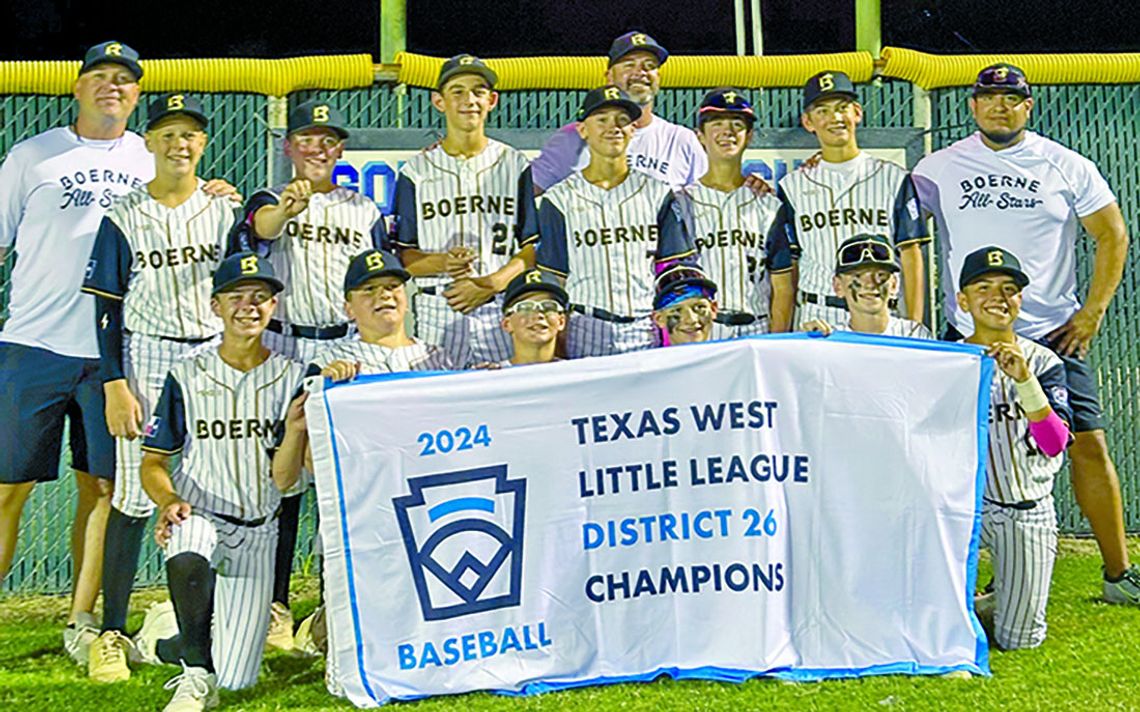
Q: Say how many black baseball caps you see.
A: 15